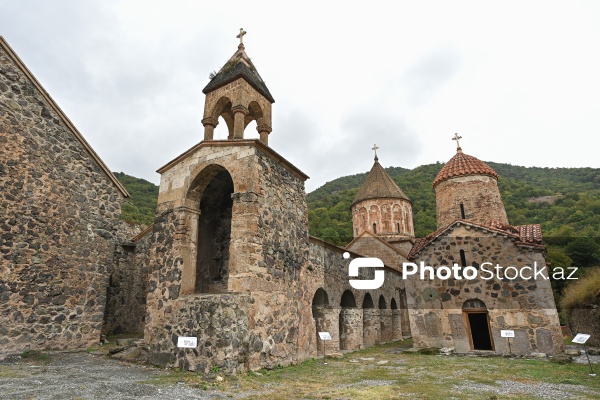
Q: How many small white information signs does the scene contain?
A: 4